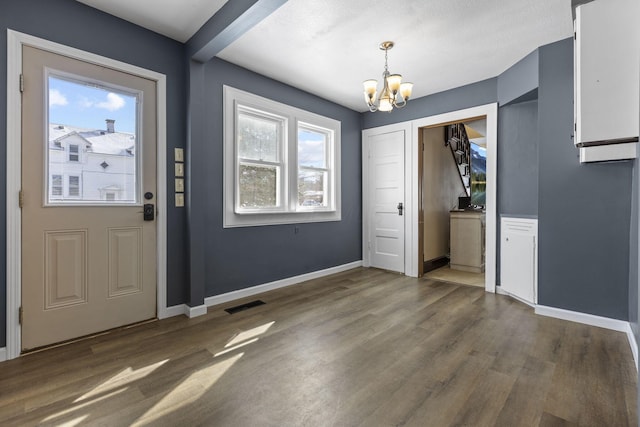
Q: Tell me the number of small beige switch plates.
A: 4